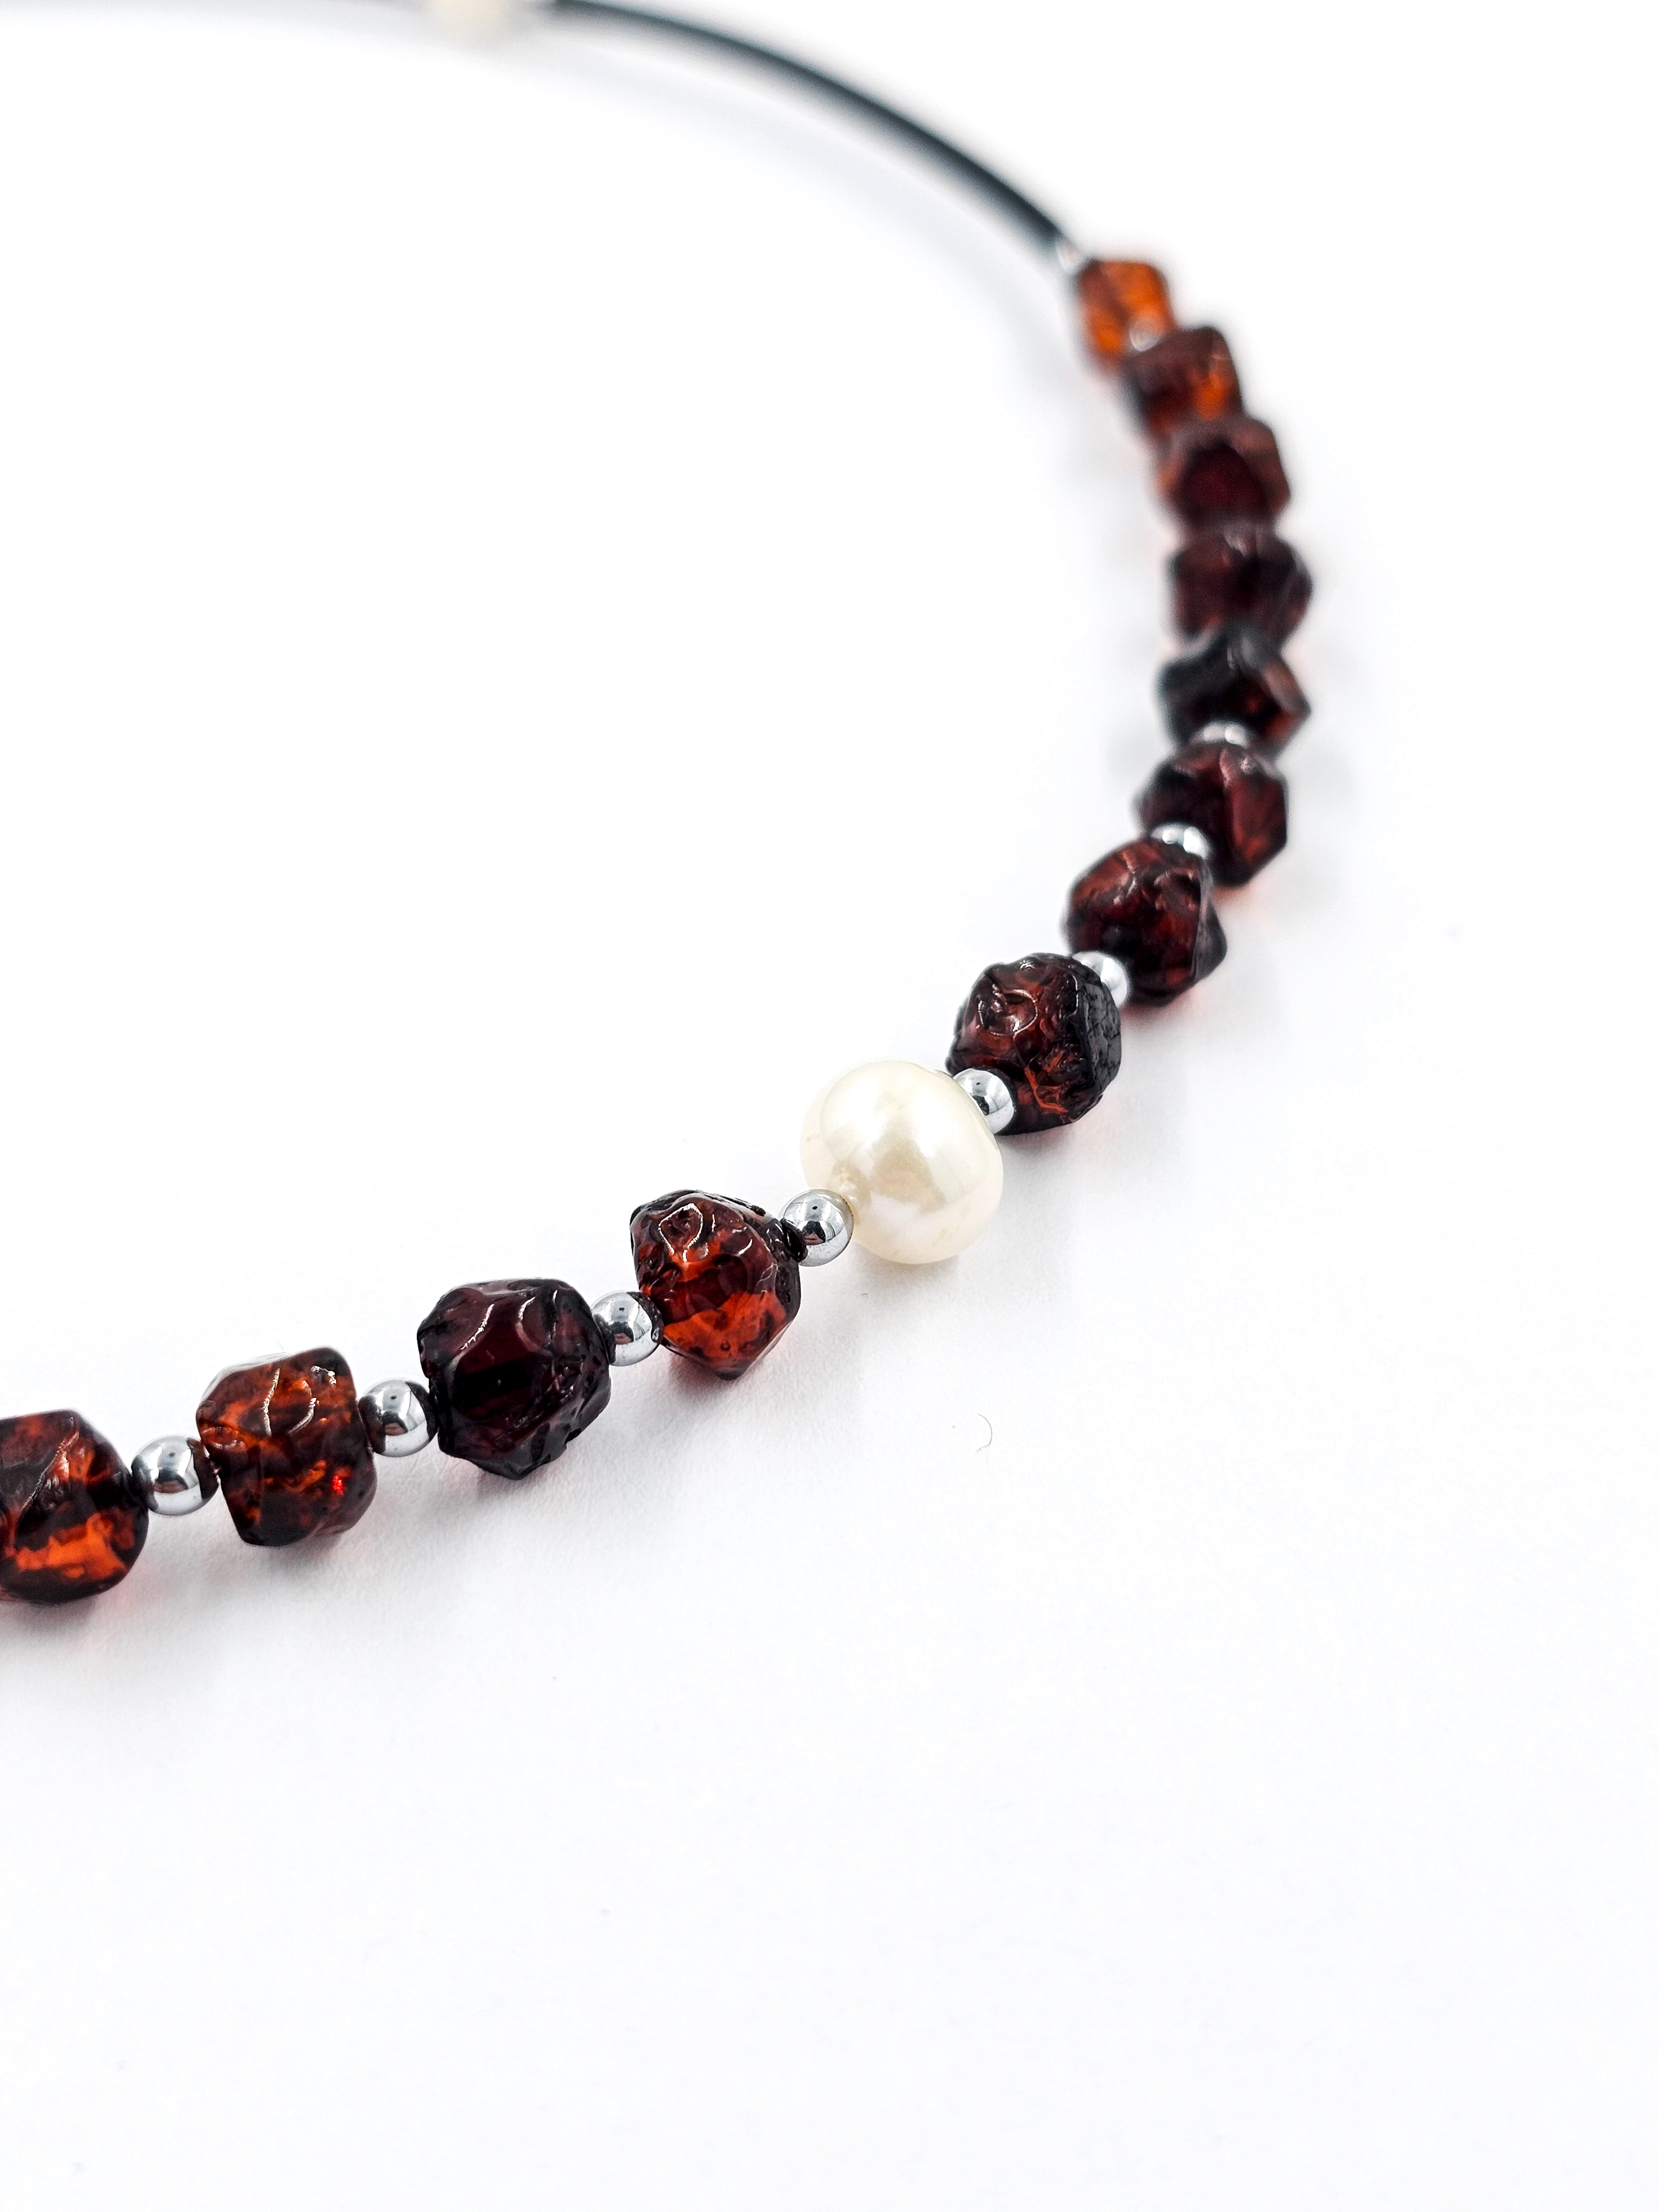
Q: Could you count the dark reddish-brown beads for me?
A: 12